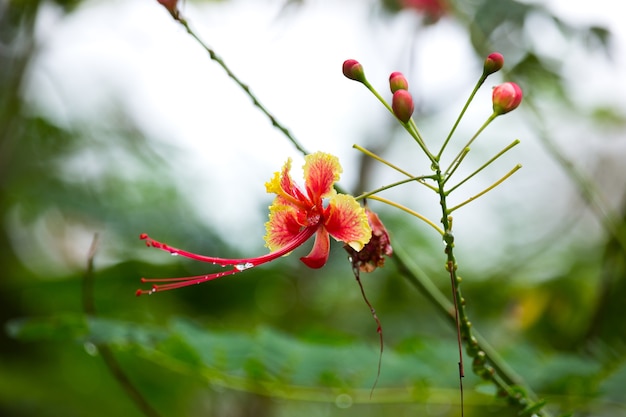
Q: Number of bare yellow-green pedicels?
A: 5